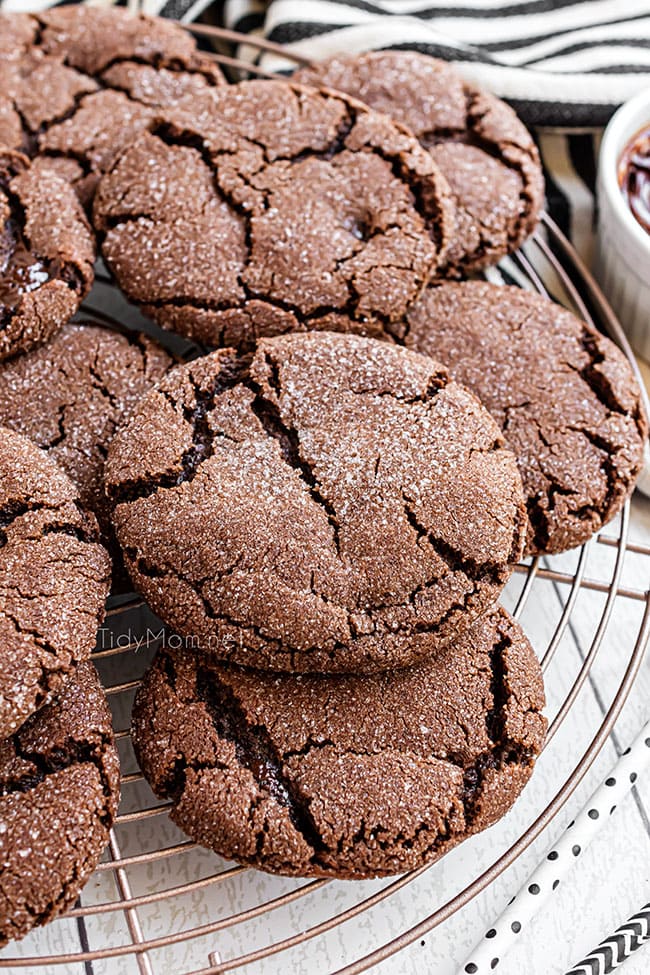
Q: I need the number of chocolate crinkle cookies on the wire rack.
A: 10